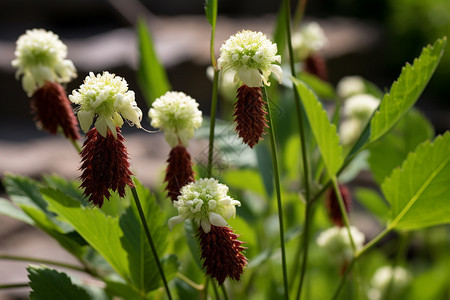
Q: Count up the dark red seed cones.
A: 7